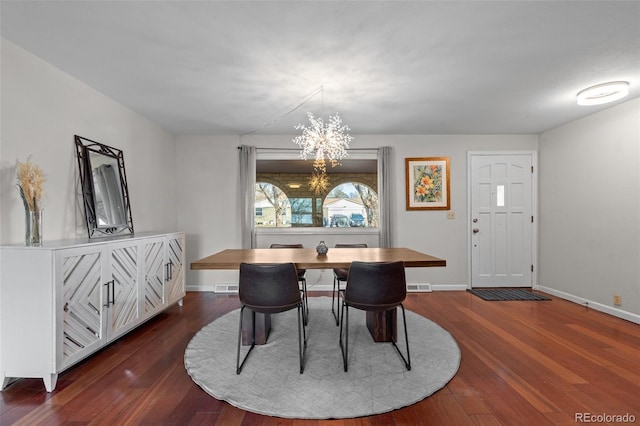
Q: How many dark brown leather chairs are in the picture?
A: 4